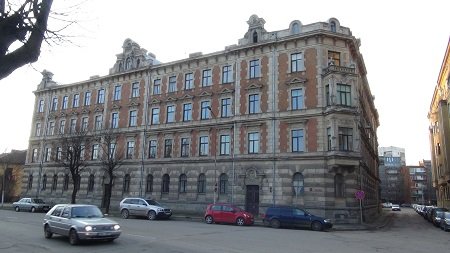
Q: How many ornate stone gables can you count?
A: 3